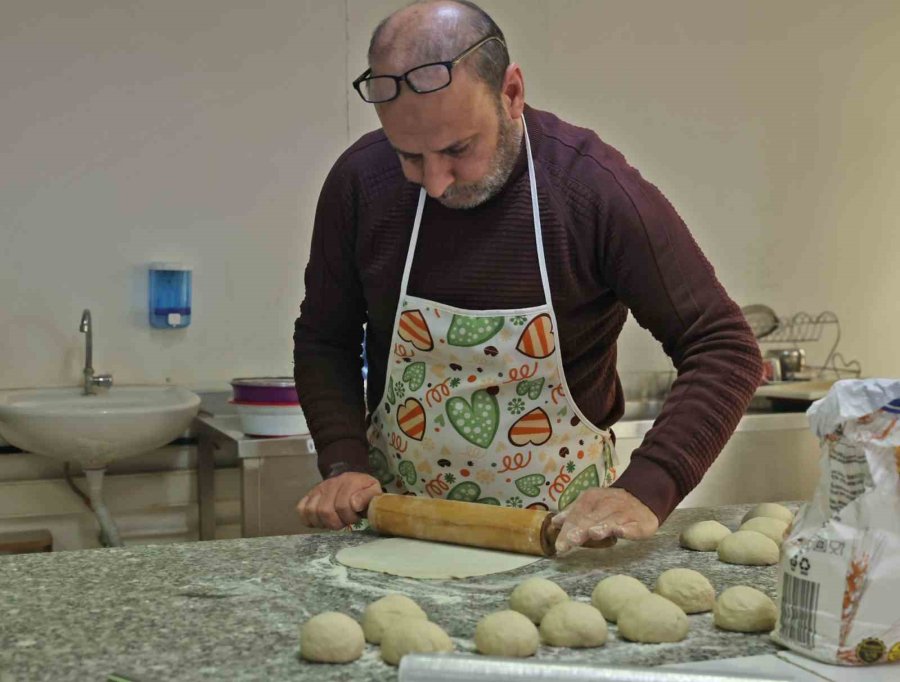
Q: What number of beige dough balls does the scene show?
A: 14